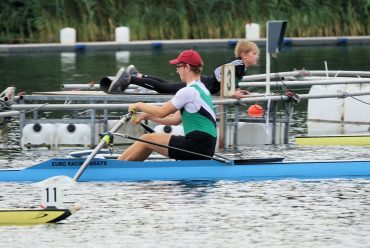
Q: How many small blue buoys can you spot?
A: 5